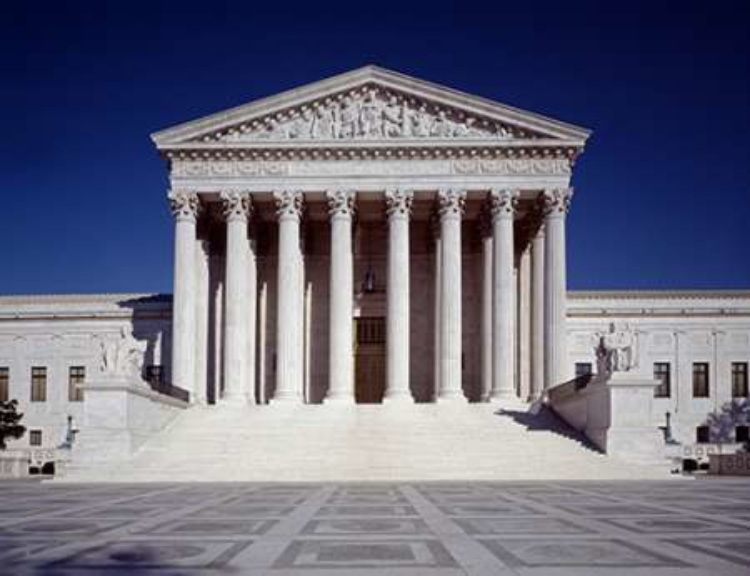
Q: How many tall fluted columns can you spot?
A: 8